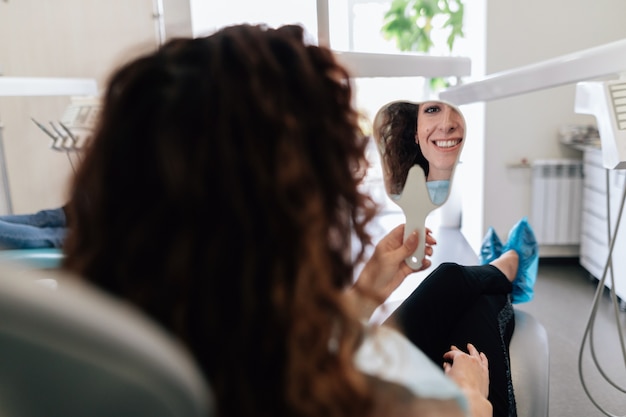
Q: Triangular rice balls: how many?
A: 0